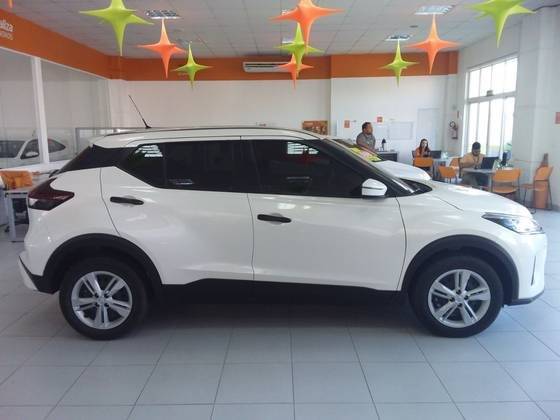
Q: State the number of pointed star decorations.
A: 9